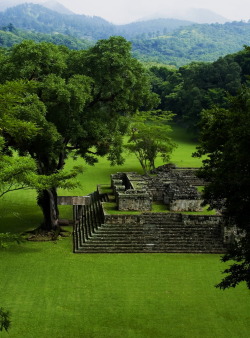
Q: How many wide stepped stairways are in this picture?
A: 1